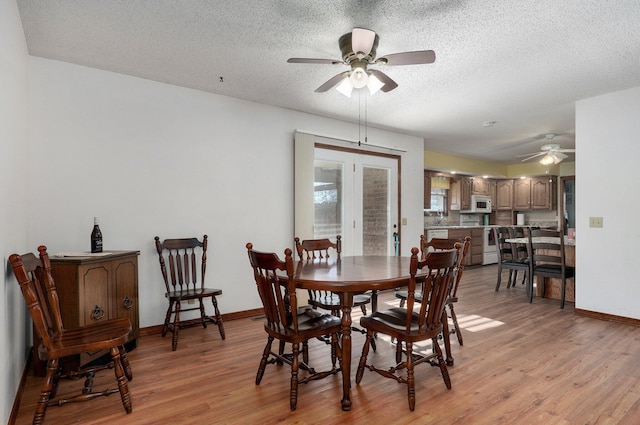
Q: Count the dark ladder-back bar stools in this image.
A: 3